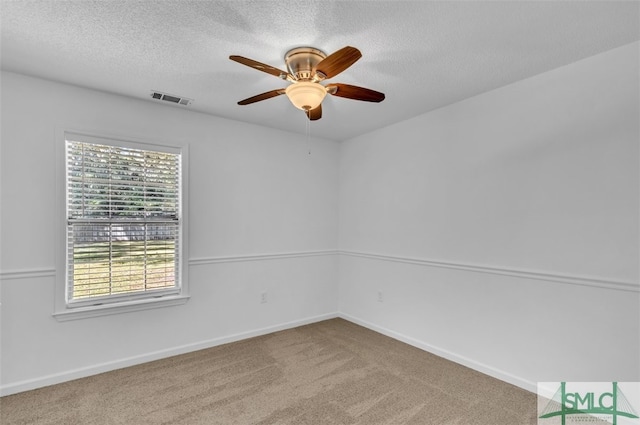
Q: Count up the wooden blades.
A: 5